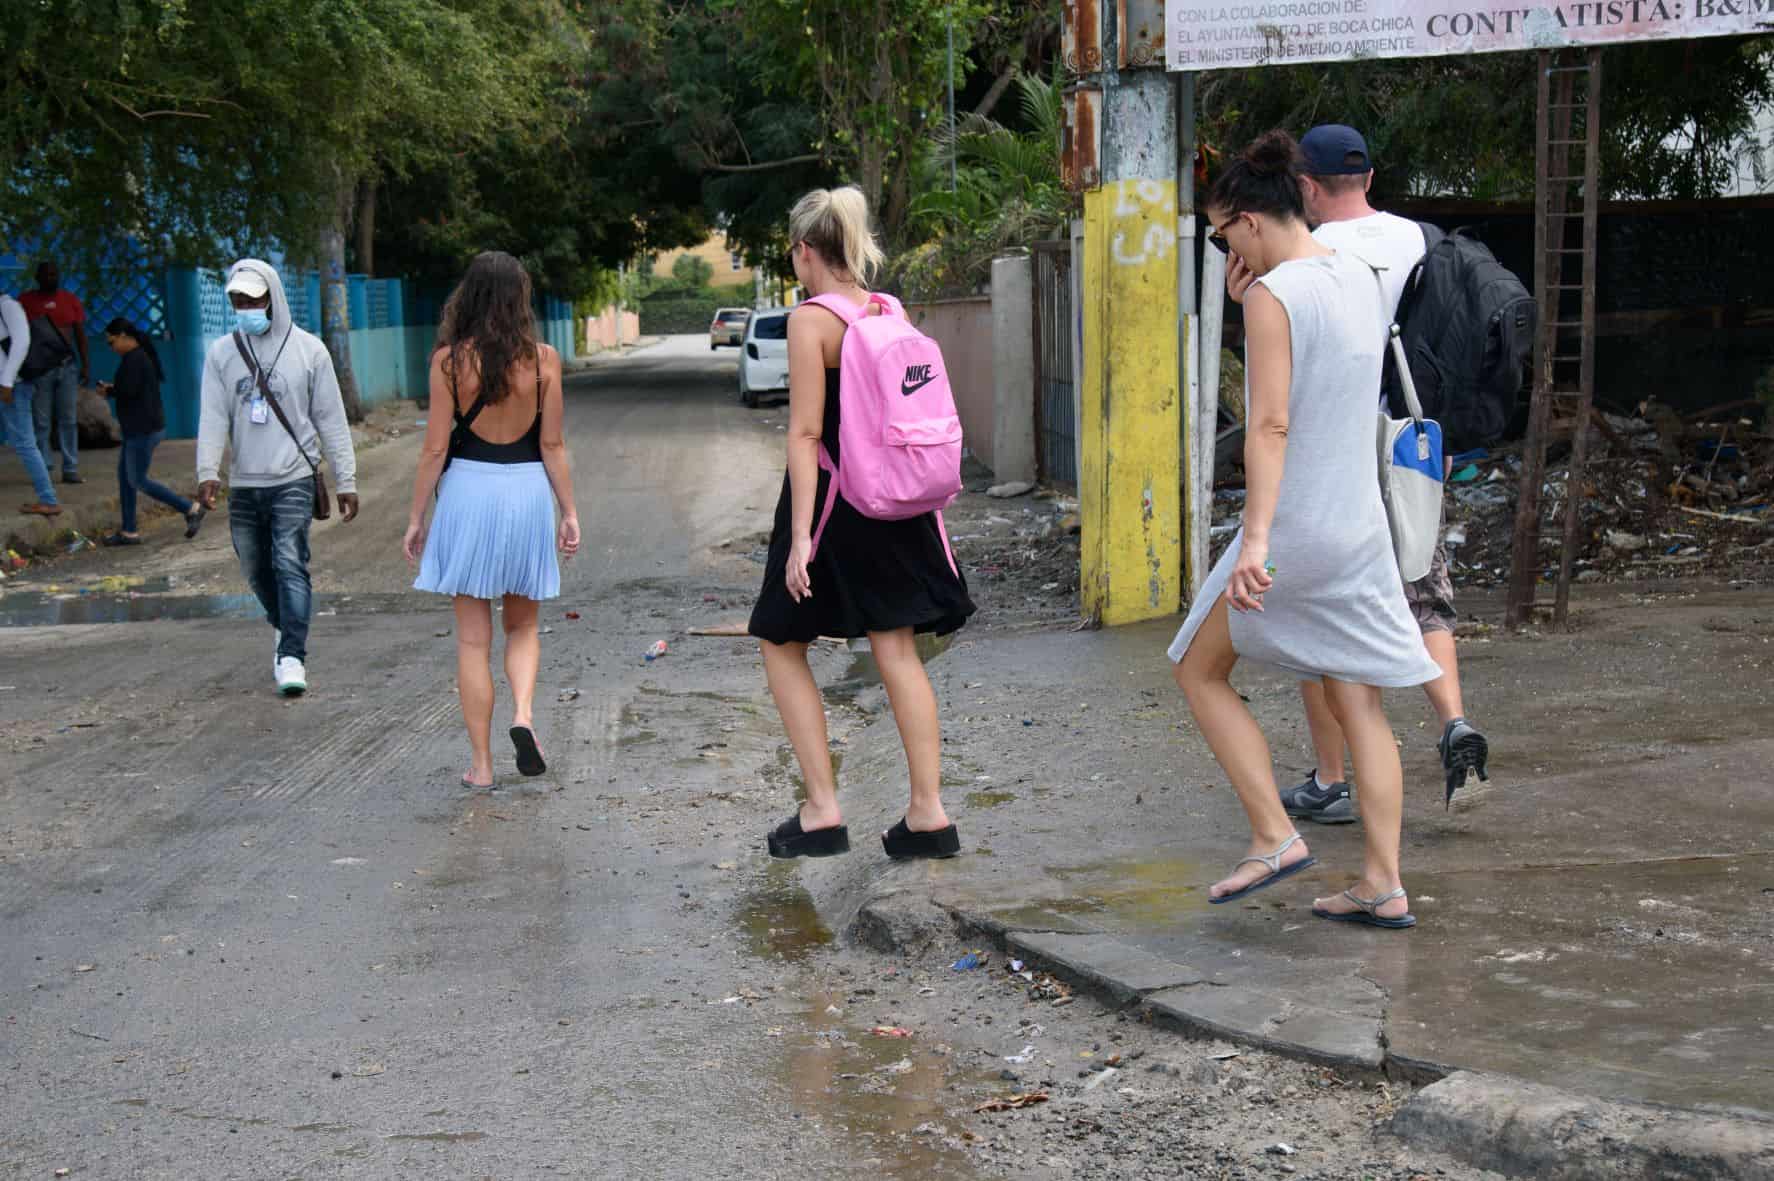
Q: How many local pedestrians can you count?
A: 4